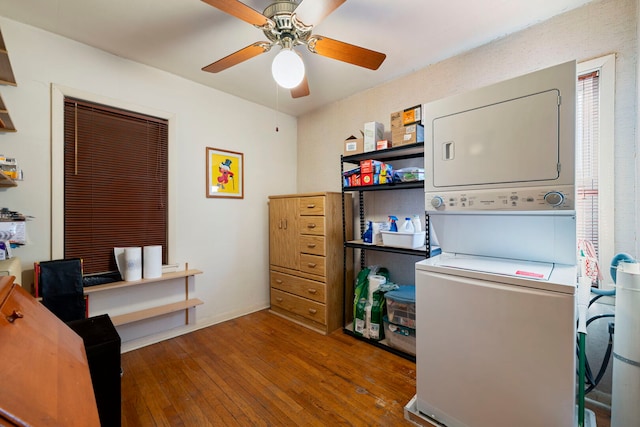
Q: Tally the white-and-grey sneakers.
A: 0